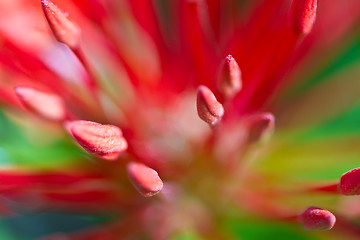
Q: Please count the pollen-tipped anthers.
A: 10